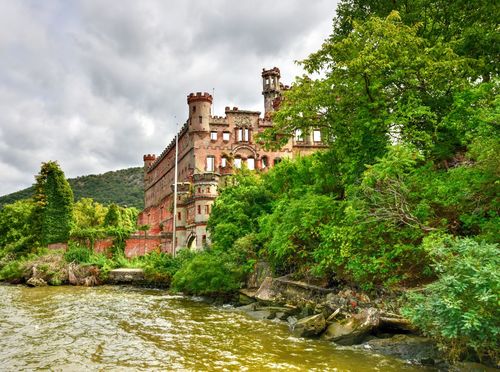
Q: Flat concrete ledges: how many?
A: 1